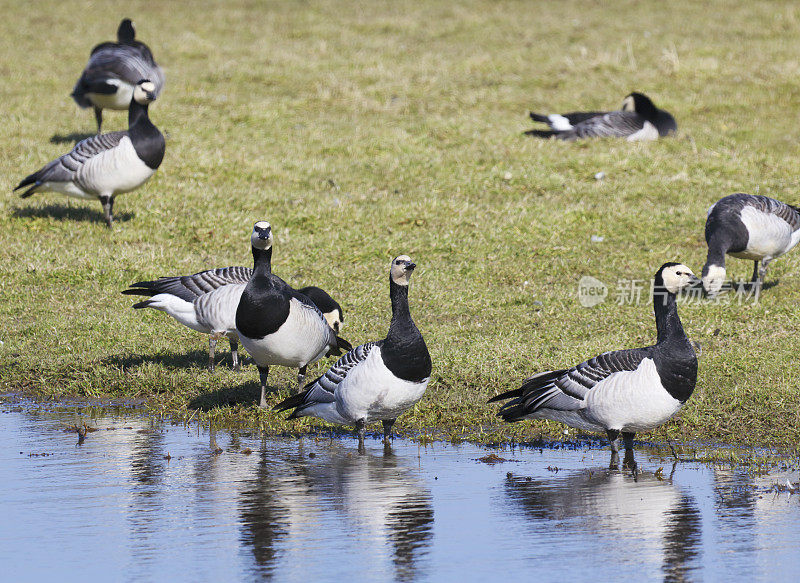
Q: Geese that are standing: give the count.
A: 7